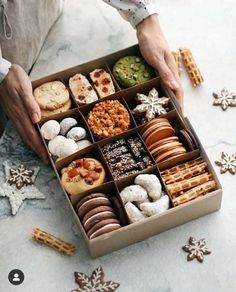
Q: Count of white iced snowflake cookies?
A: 6